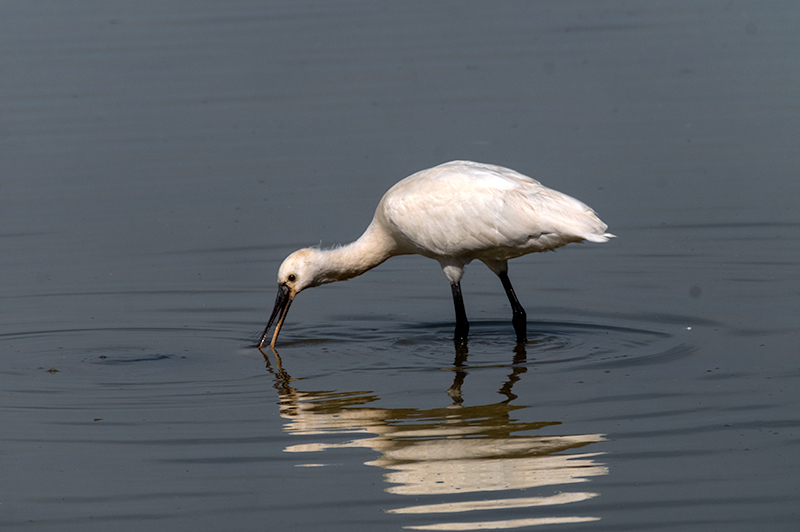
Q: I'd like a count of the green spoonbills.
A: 0